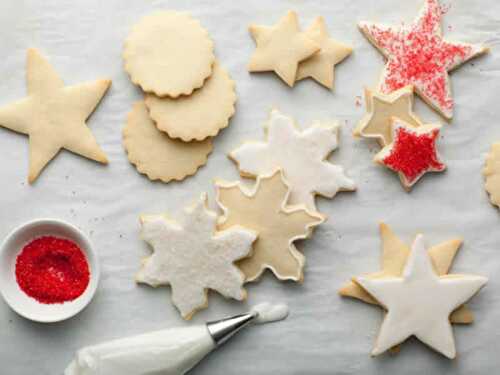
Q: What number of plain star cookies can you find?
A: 4